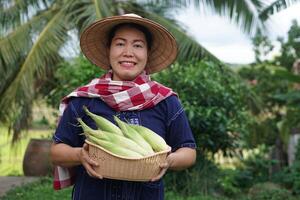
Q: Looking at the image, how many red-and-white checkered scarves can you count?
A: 1